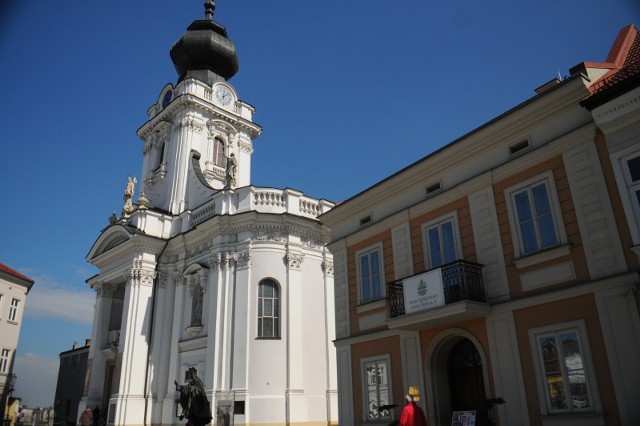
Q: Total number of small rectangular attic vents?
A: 3